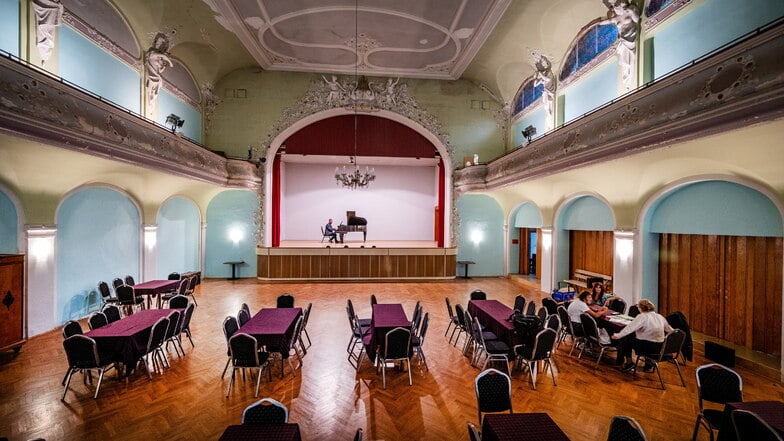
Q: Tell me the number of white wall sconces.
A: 6